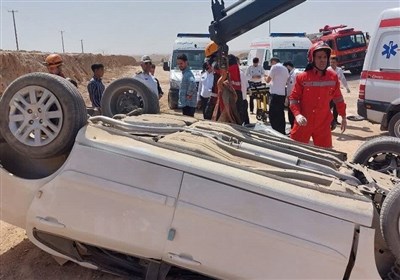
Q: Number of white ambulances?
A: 3